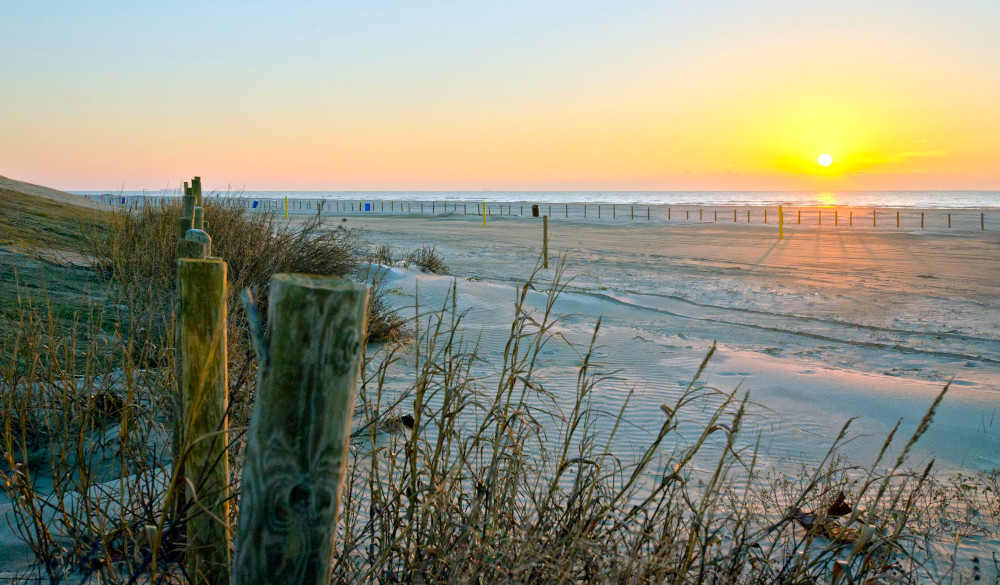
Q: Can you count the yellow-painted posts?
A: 3